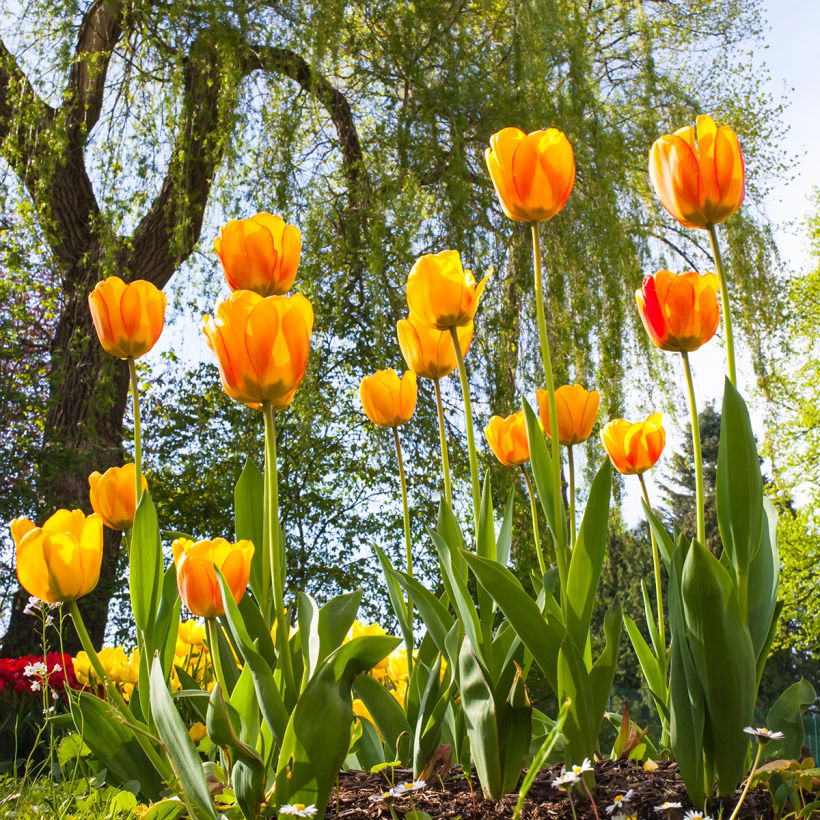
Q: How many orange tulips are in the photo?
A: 15